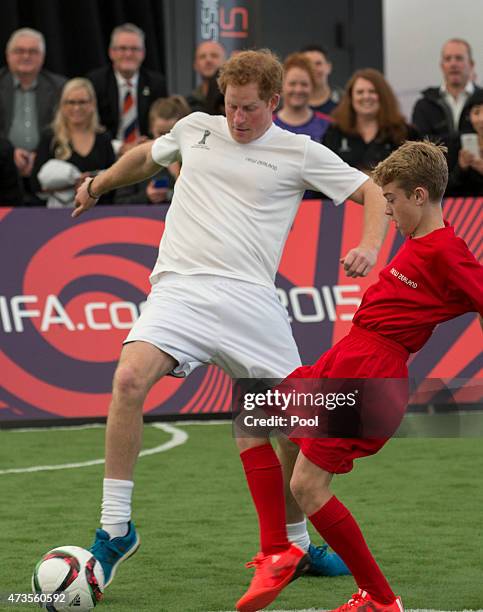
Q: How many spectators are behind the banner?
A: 10